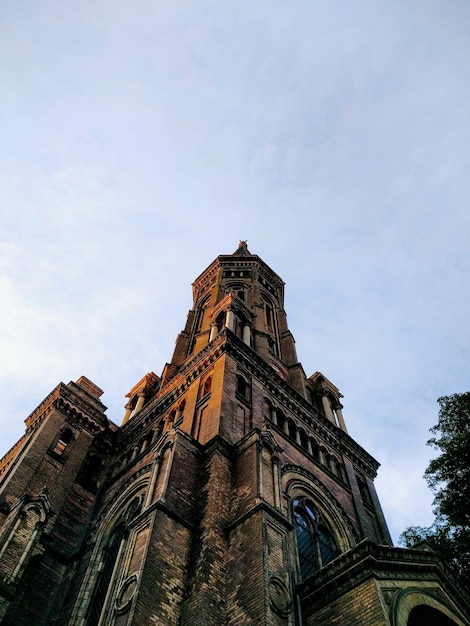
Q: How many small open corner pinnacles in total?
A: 3